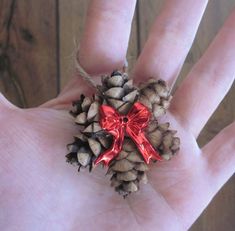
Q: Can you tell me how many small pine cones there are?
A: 6